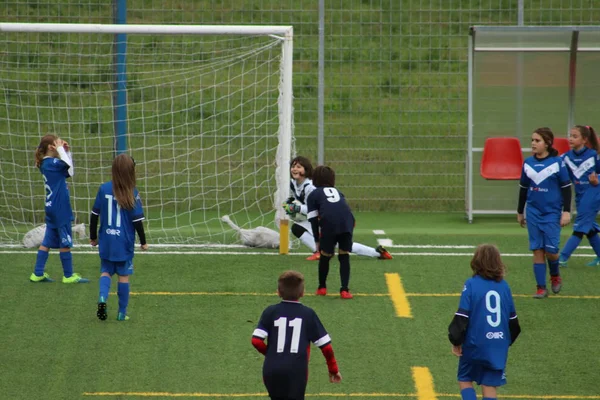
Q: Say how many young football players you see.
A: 8